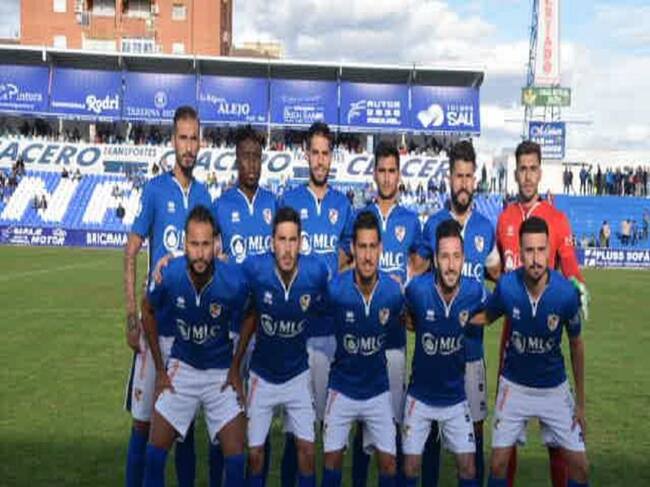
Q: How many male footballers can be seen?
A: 11